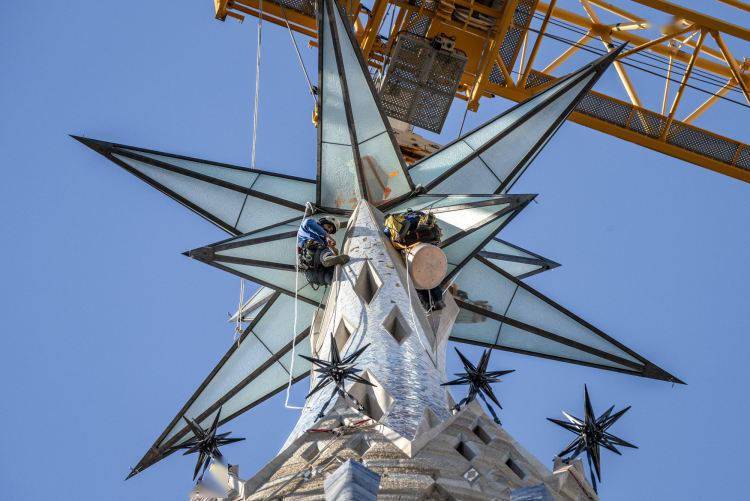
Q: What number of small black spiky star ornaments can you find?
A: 4